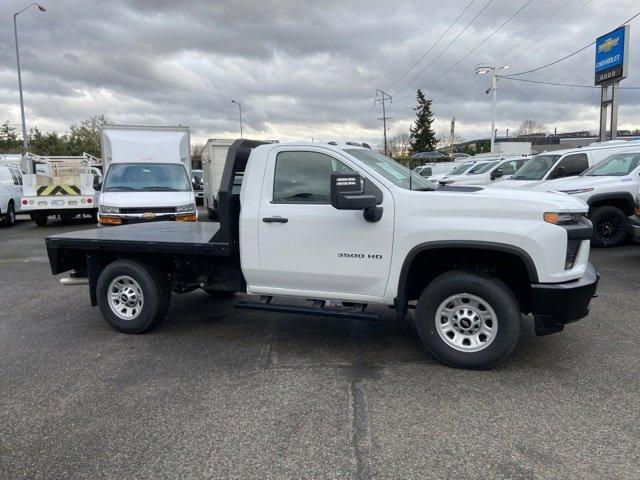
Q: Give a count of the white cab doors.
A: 1